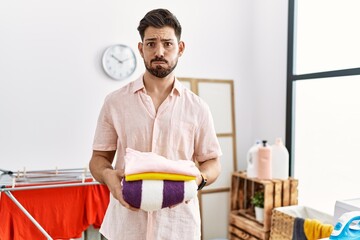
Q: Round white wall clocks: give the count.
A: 1